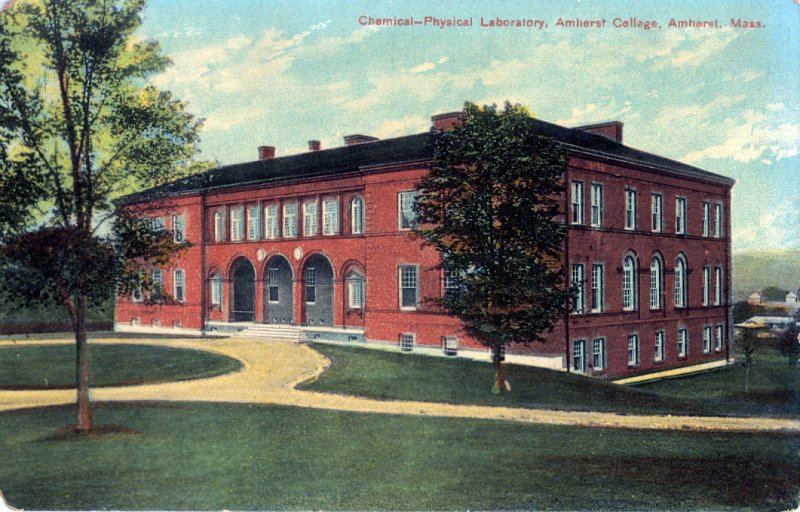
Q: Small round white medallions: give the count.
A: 2